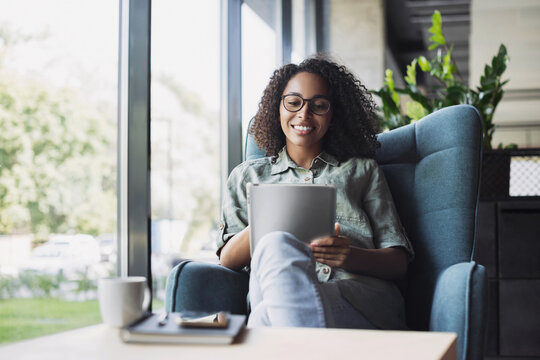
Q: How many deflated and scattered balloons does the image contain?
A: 0